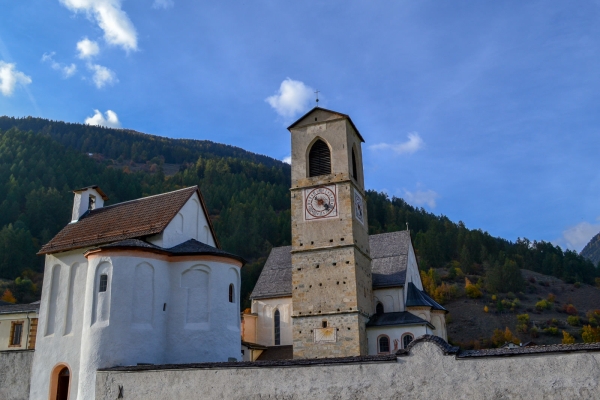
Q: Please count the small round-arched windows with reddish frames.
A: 2